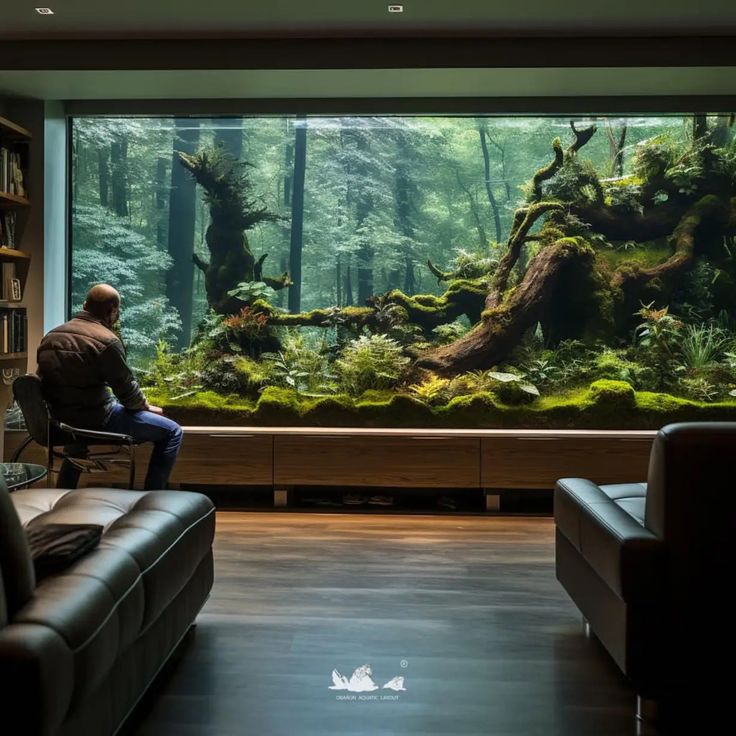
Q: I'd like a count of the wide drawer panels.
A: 3